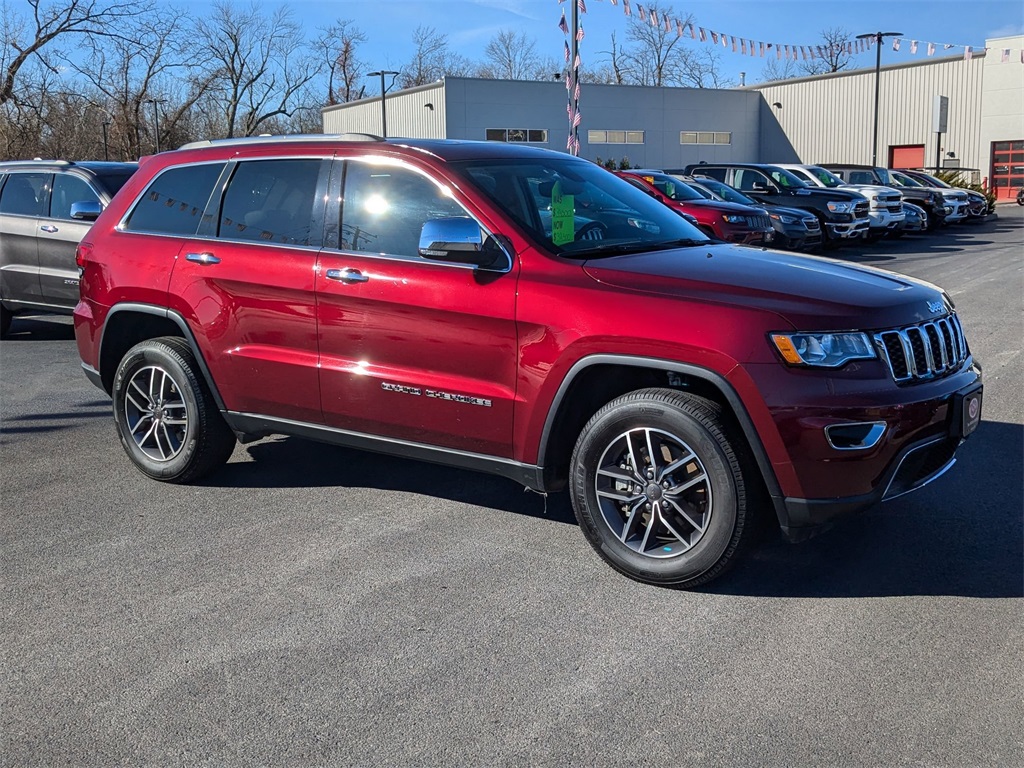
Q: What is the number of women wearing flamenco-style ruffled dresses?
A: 0